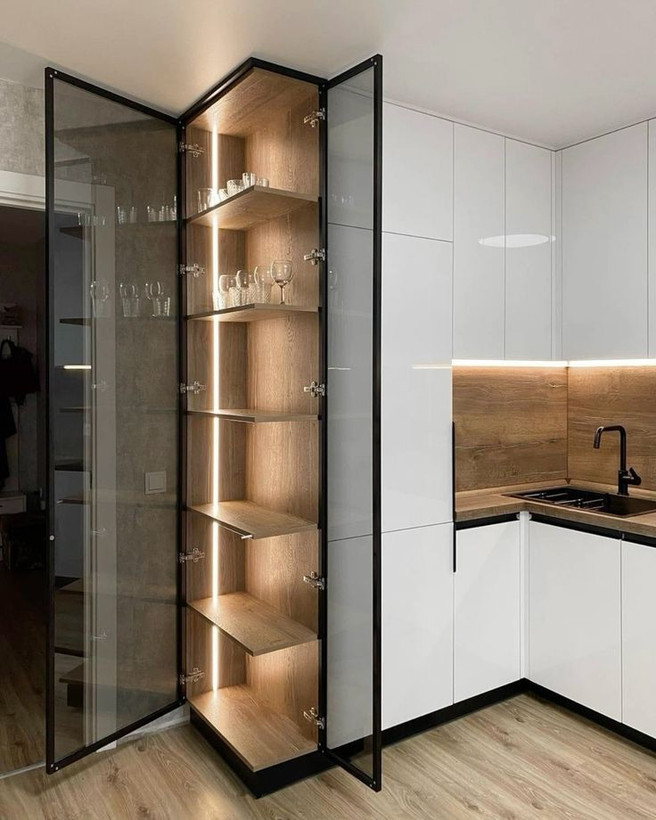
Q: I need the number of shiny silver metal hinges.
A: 10